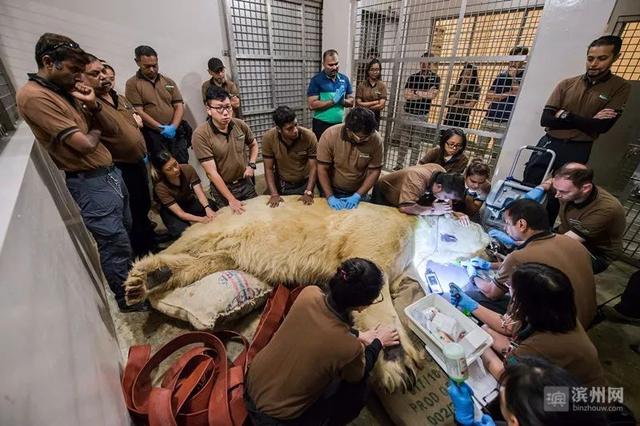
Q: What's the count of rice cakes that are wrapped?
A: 0